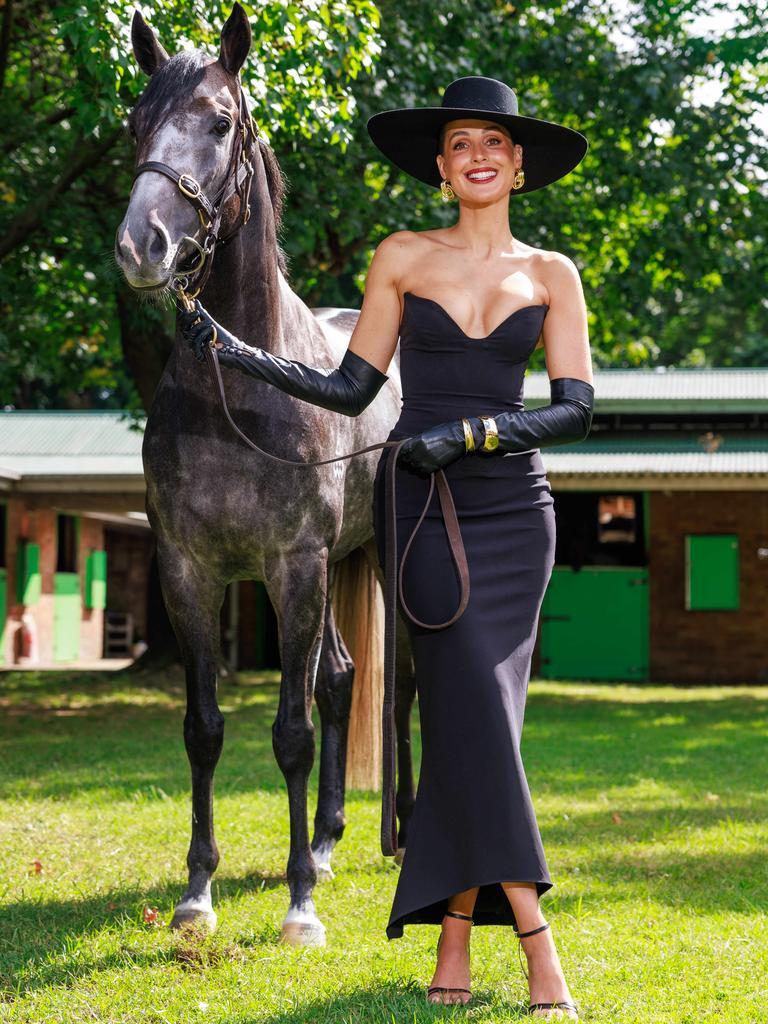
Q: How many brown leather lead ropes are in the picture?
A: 1